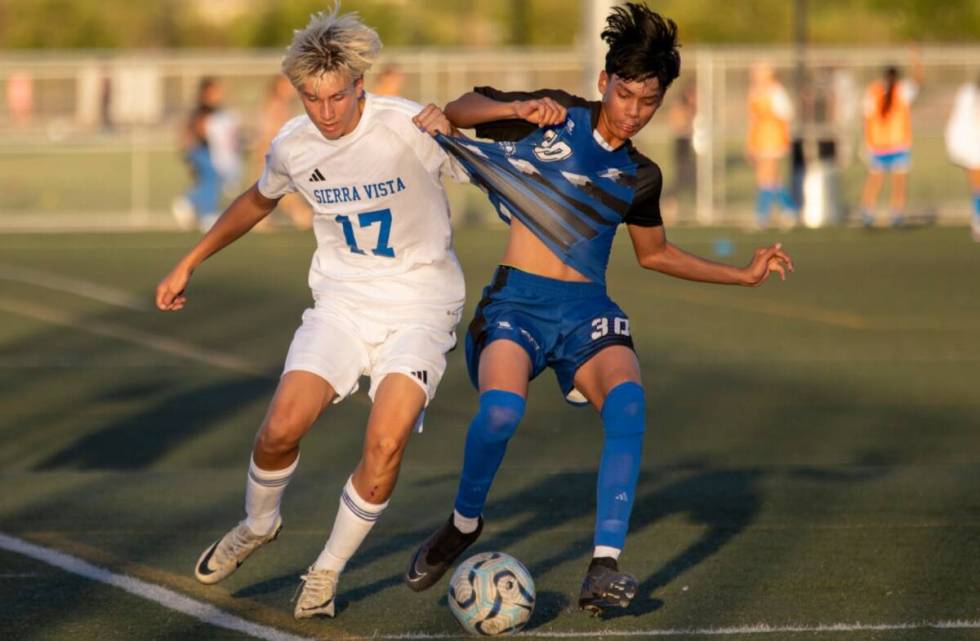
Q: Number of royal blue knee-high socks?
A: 2